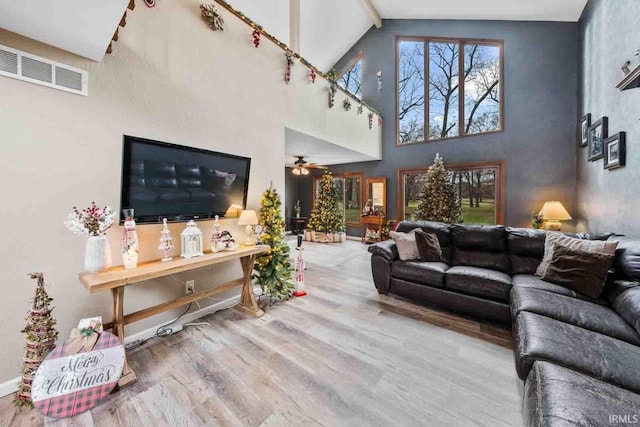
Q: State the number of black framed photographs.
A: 3